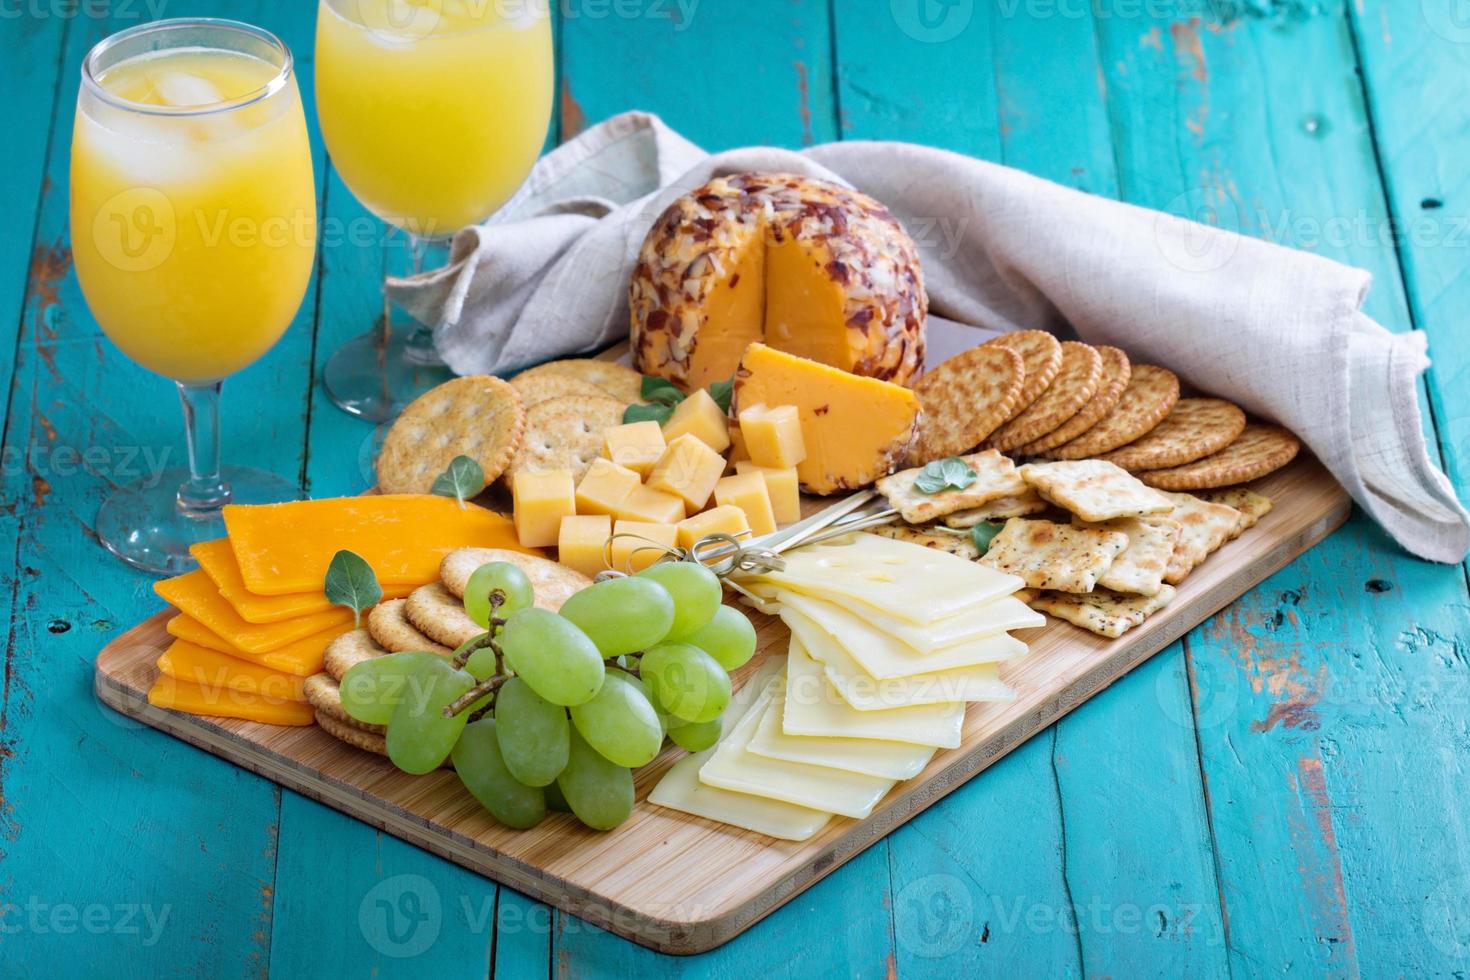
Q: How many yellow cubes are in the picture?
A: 12